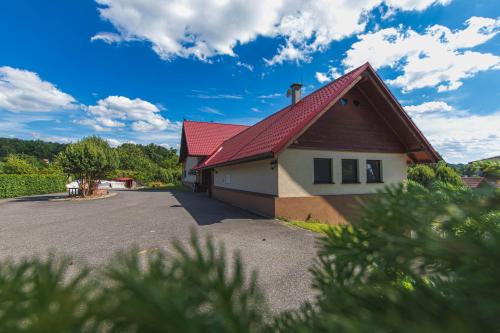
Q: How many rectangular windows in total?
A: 3